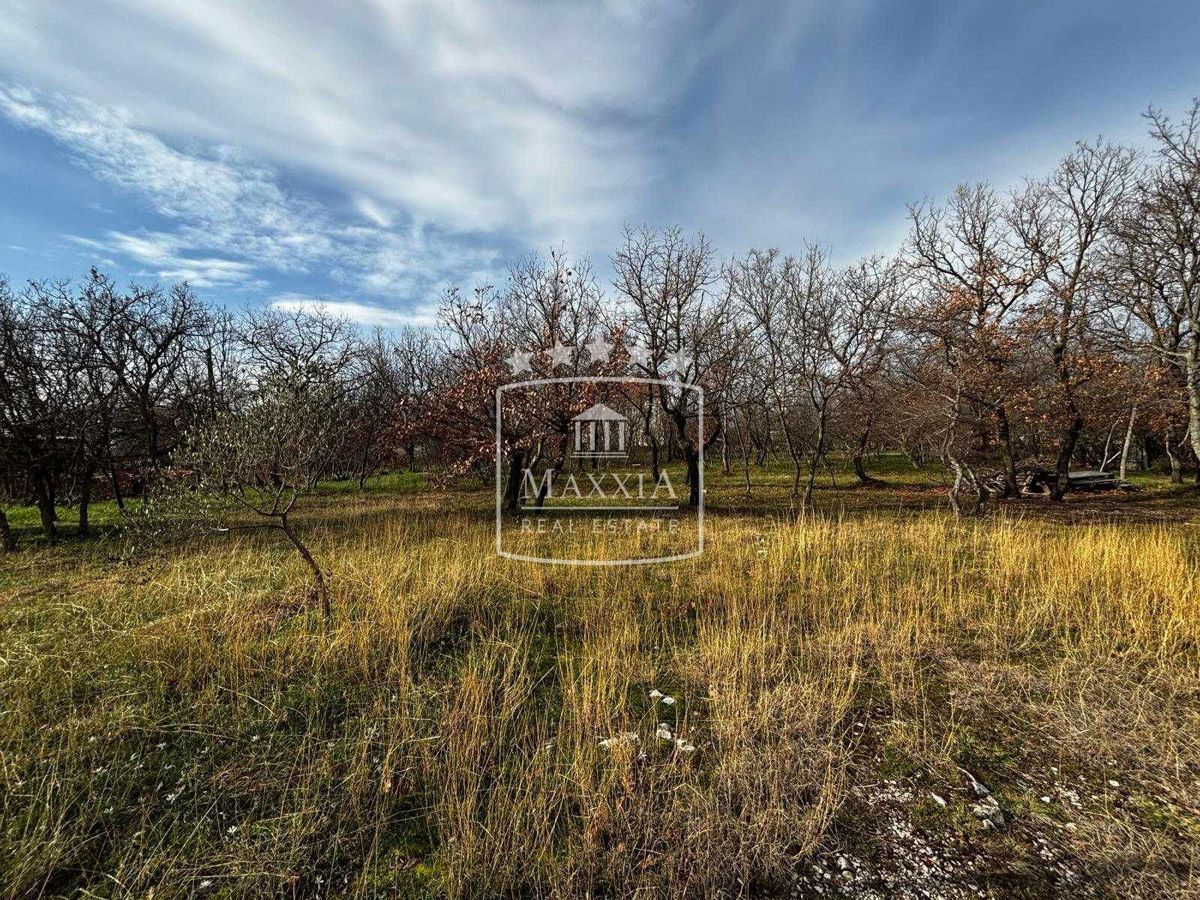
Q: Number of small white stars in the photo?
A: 5